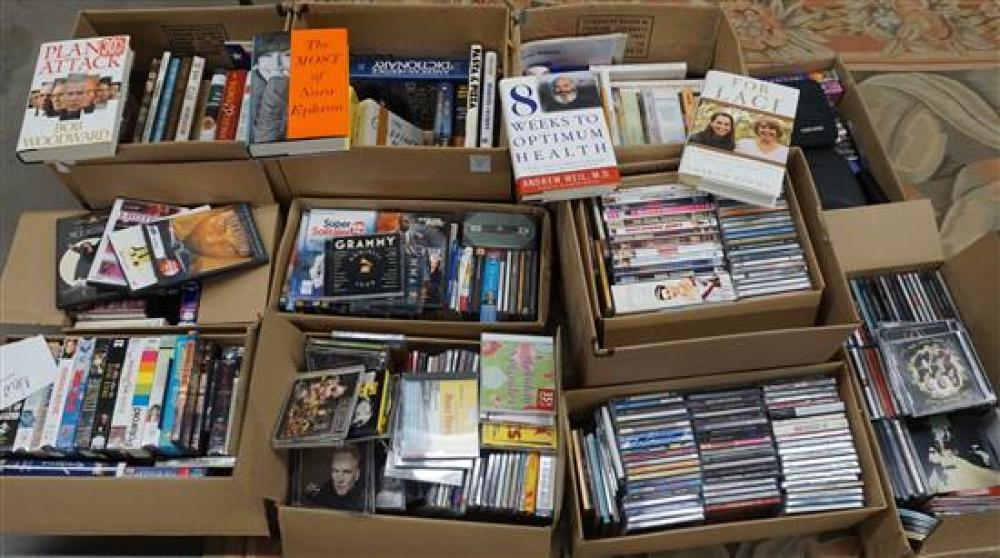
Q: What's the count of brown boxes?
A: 11